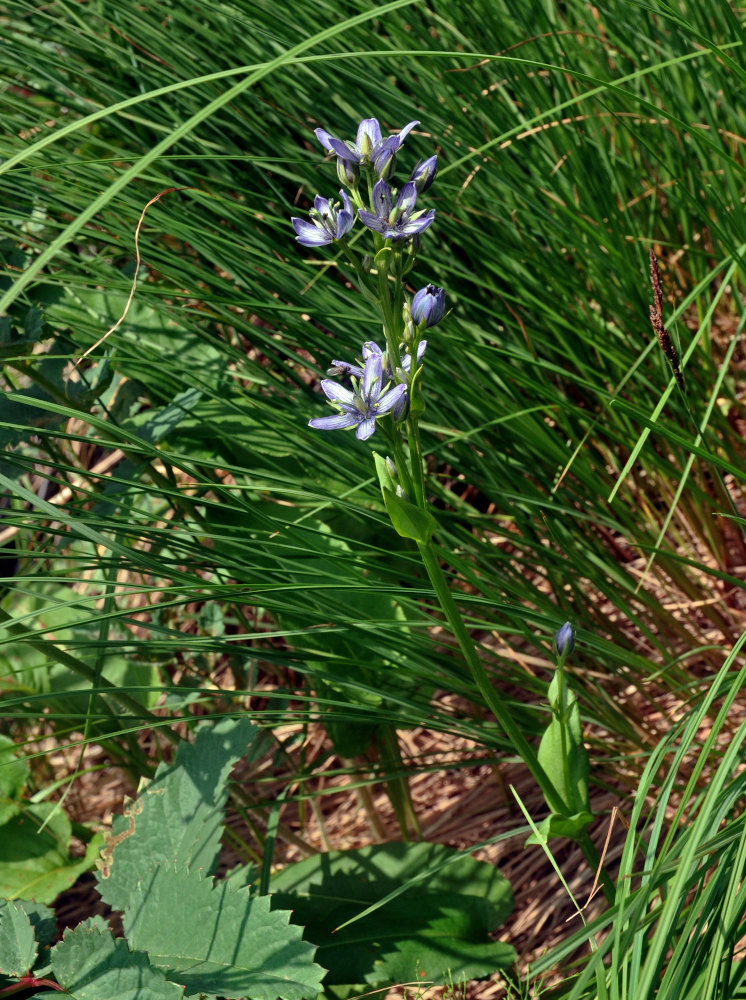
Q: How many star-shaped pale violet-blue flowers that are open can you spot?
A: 5